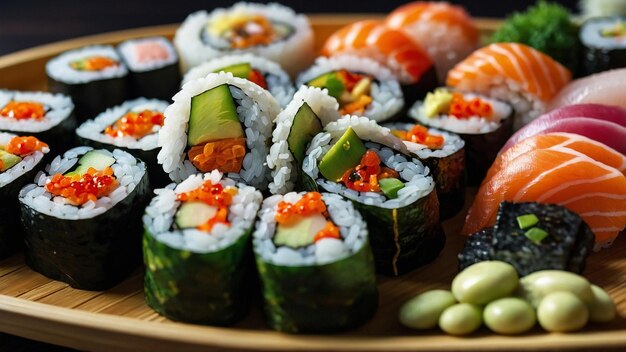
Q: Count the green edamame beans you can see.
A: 7